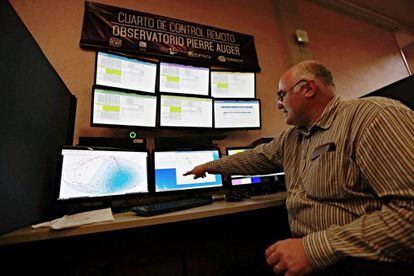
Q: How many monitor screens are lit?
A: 9